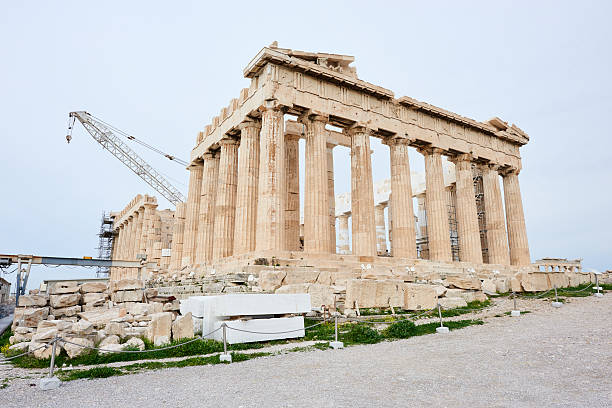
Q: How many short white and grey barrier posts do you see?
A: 7